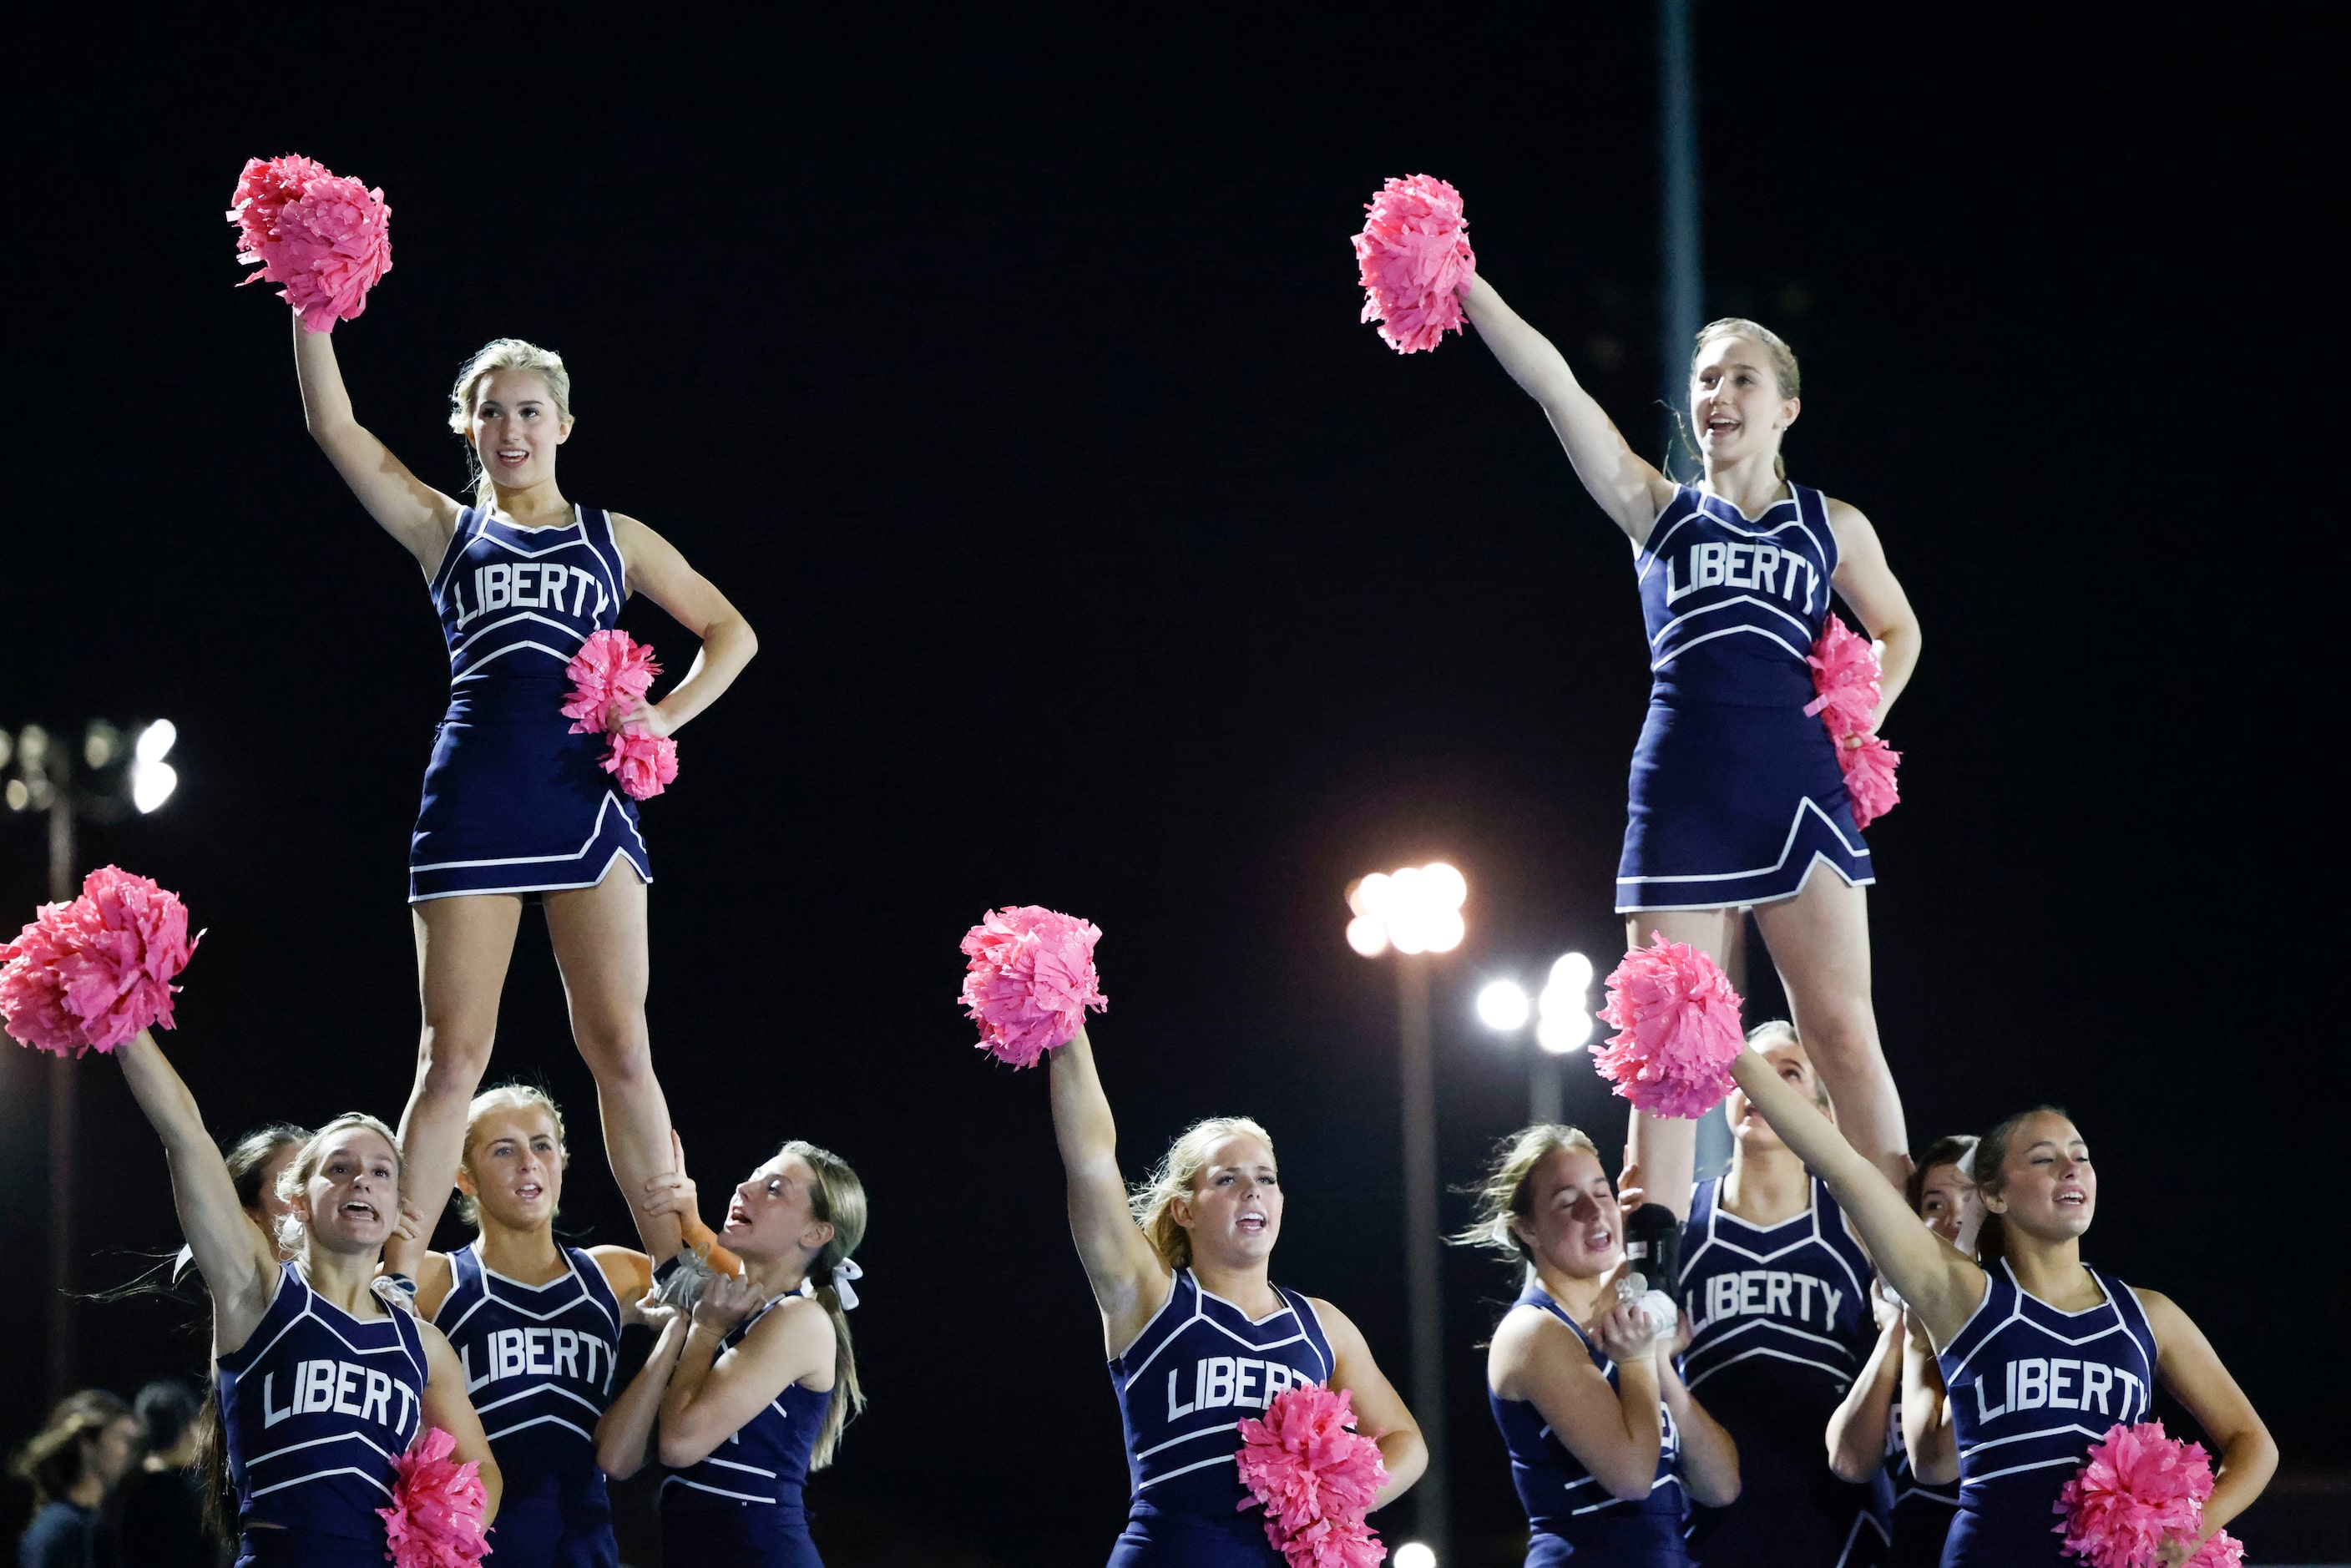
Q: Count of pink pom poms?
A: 10